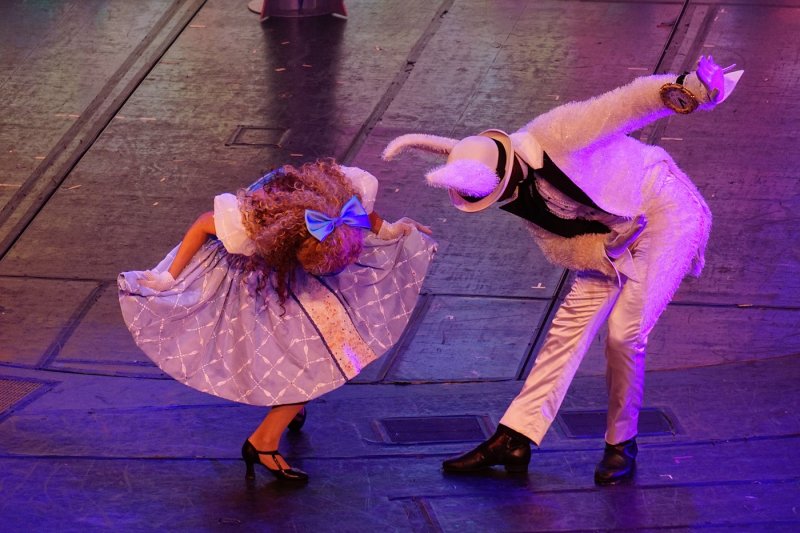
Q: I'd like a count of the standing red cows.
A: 0